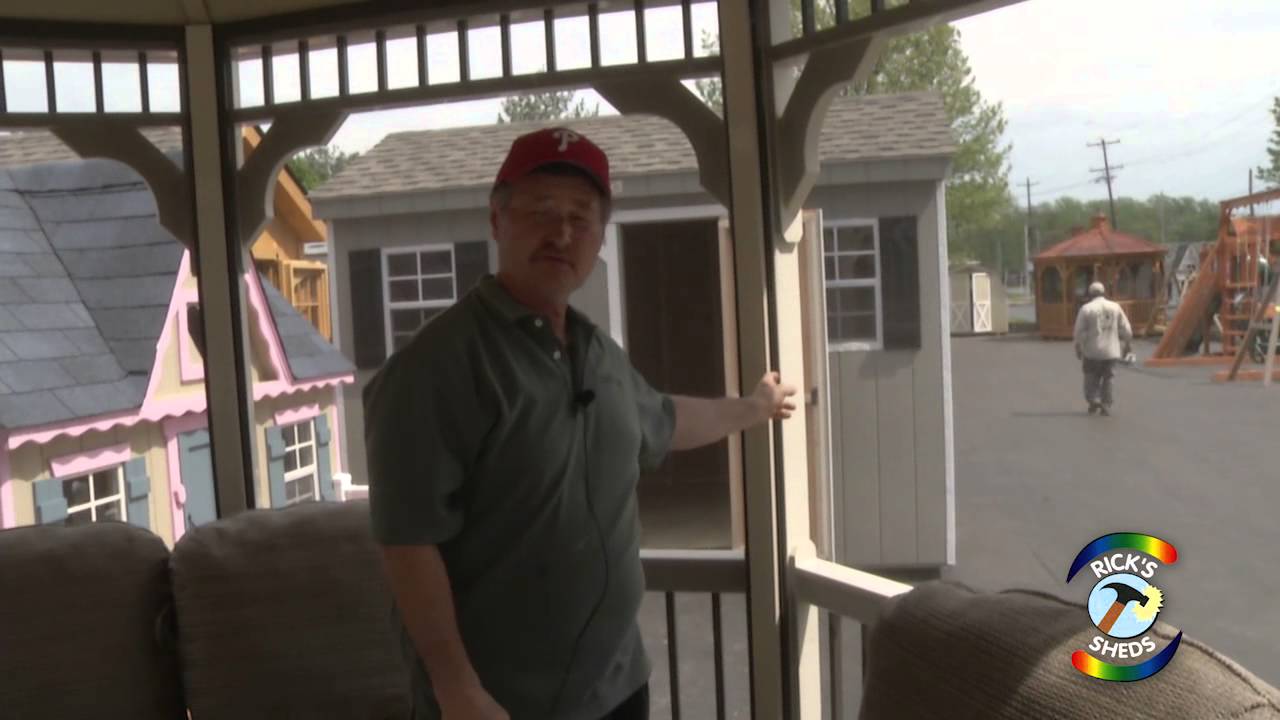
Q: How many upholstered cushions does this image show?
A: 3